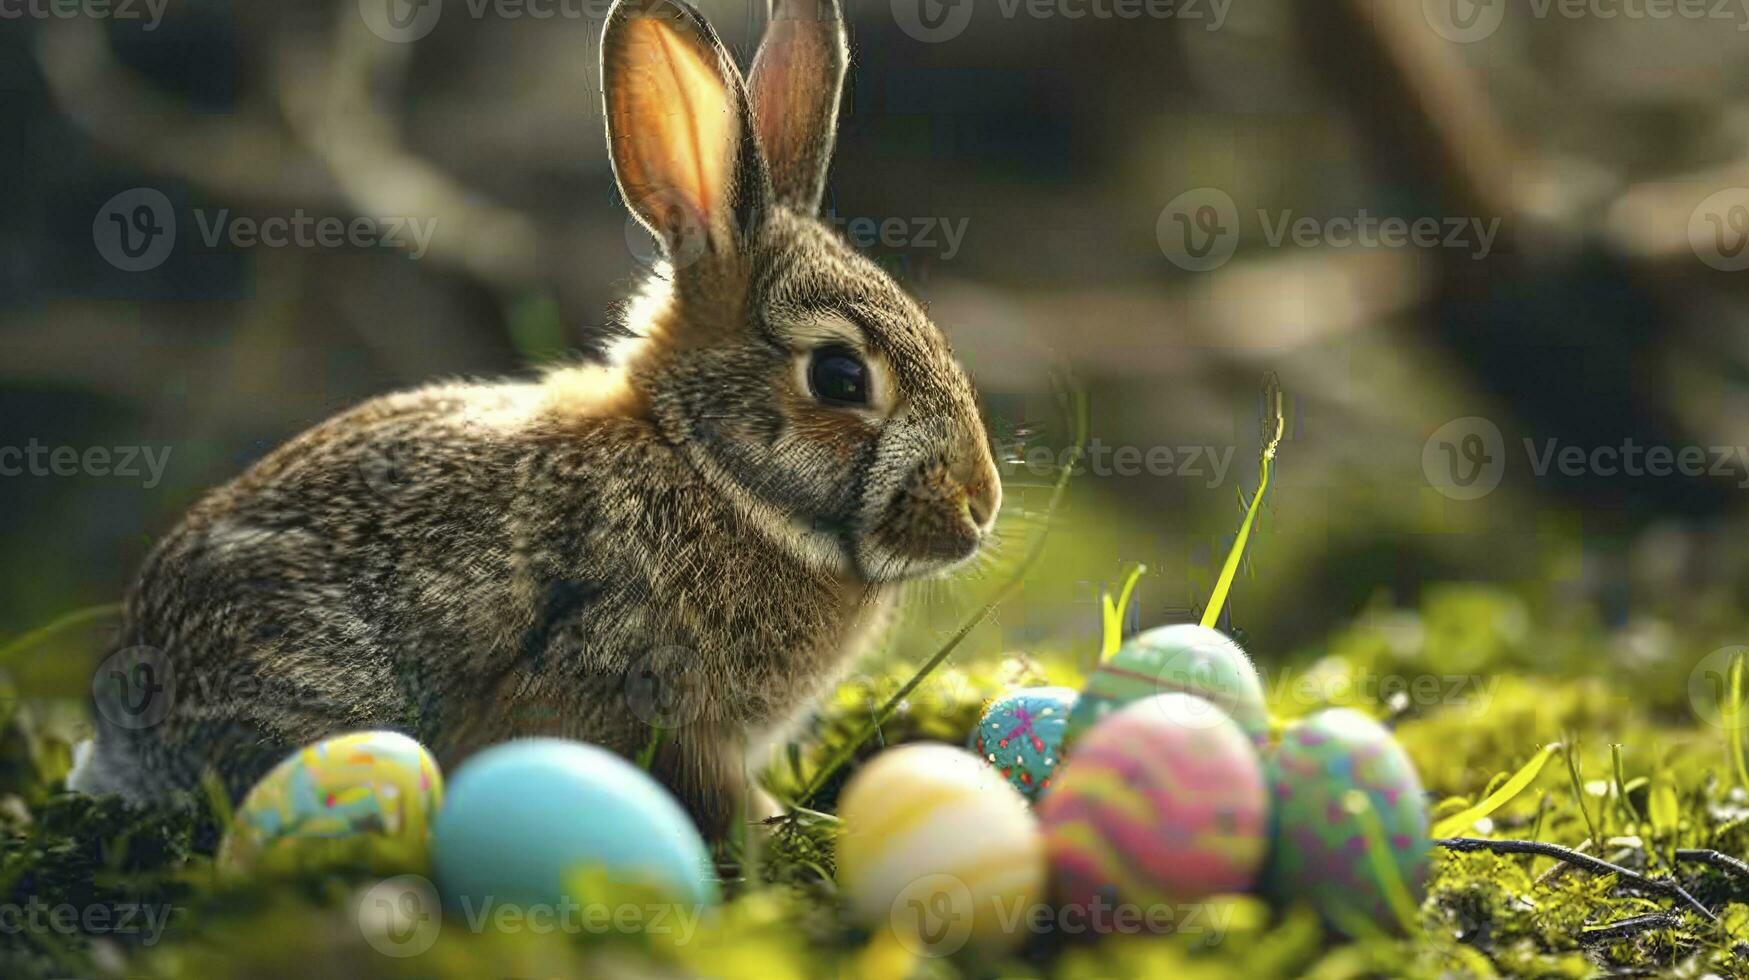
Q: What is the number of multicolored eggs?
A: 6